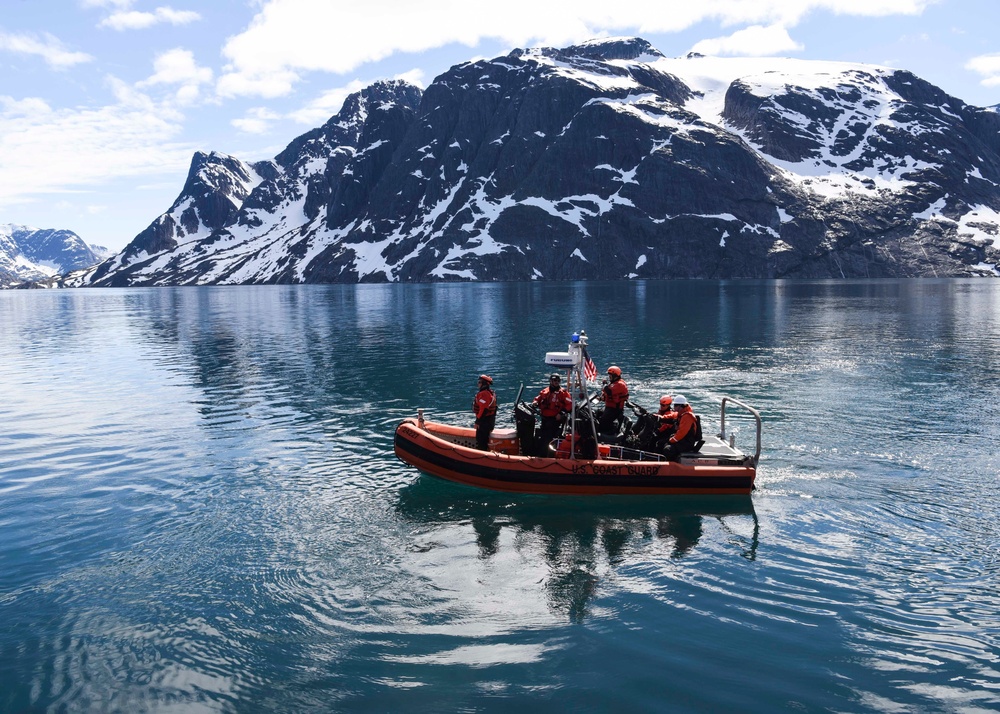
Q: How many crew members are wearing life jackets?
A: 5